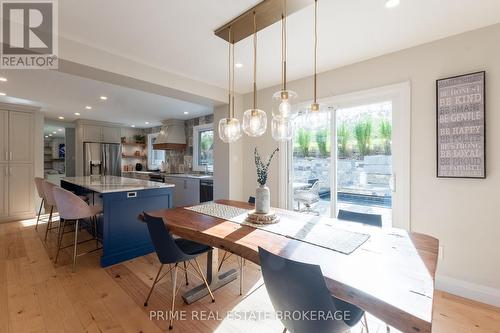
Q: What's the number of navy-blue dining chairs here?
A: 4